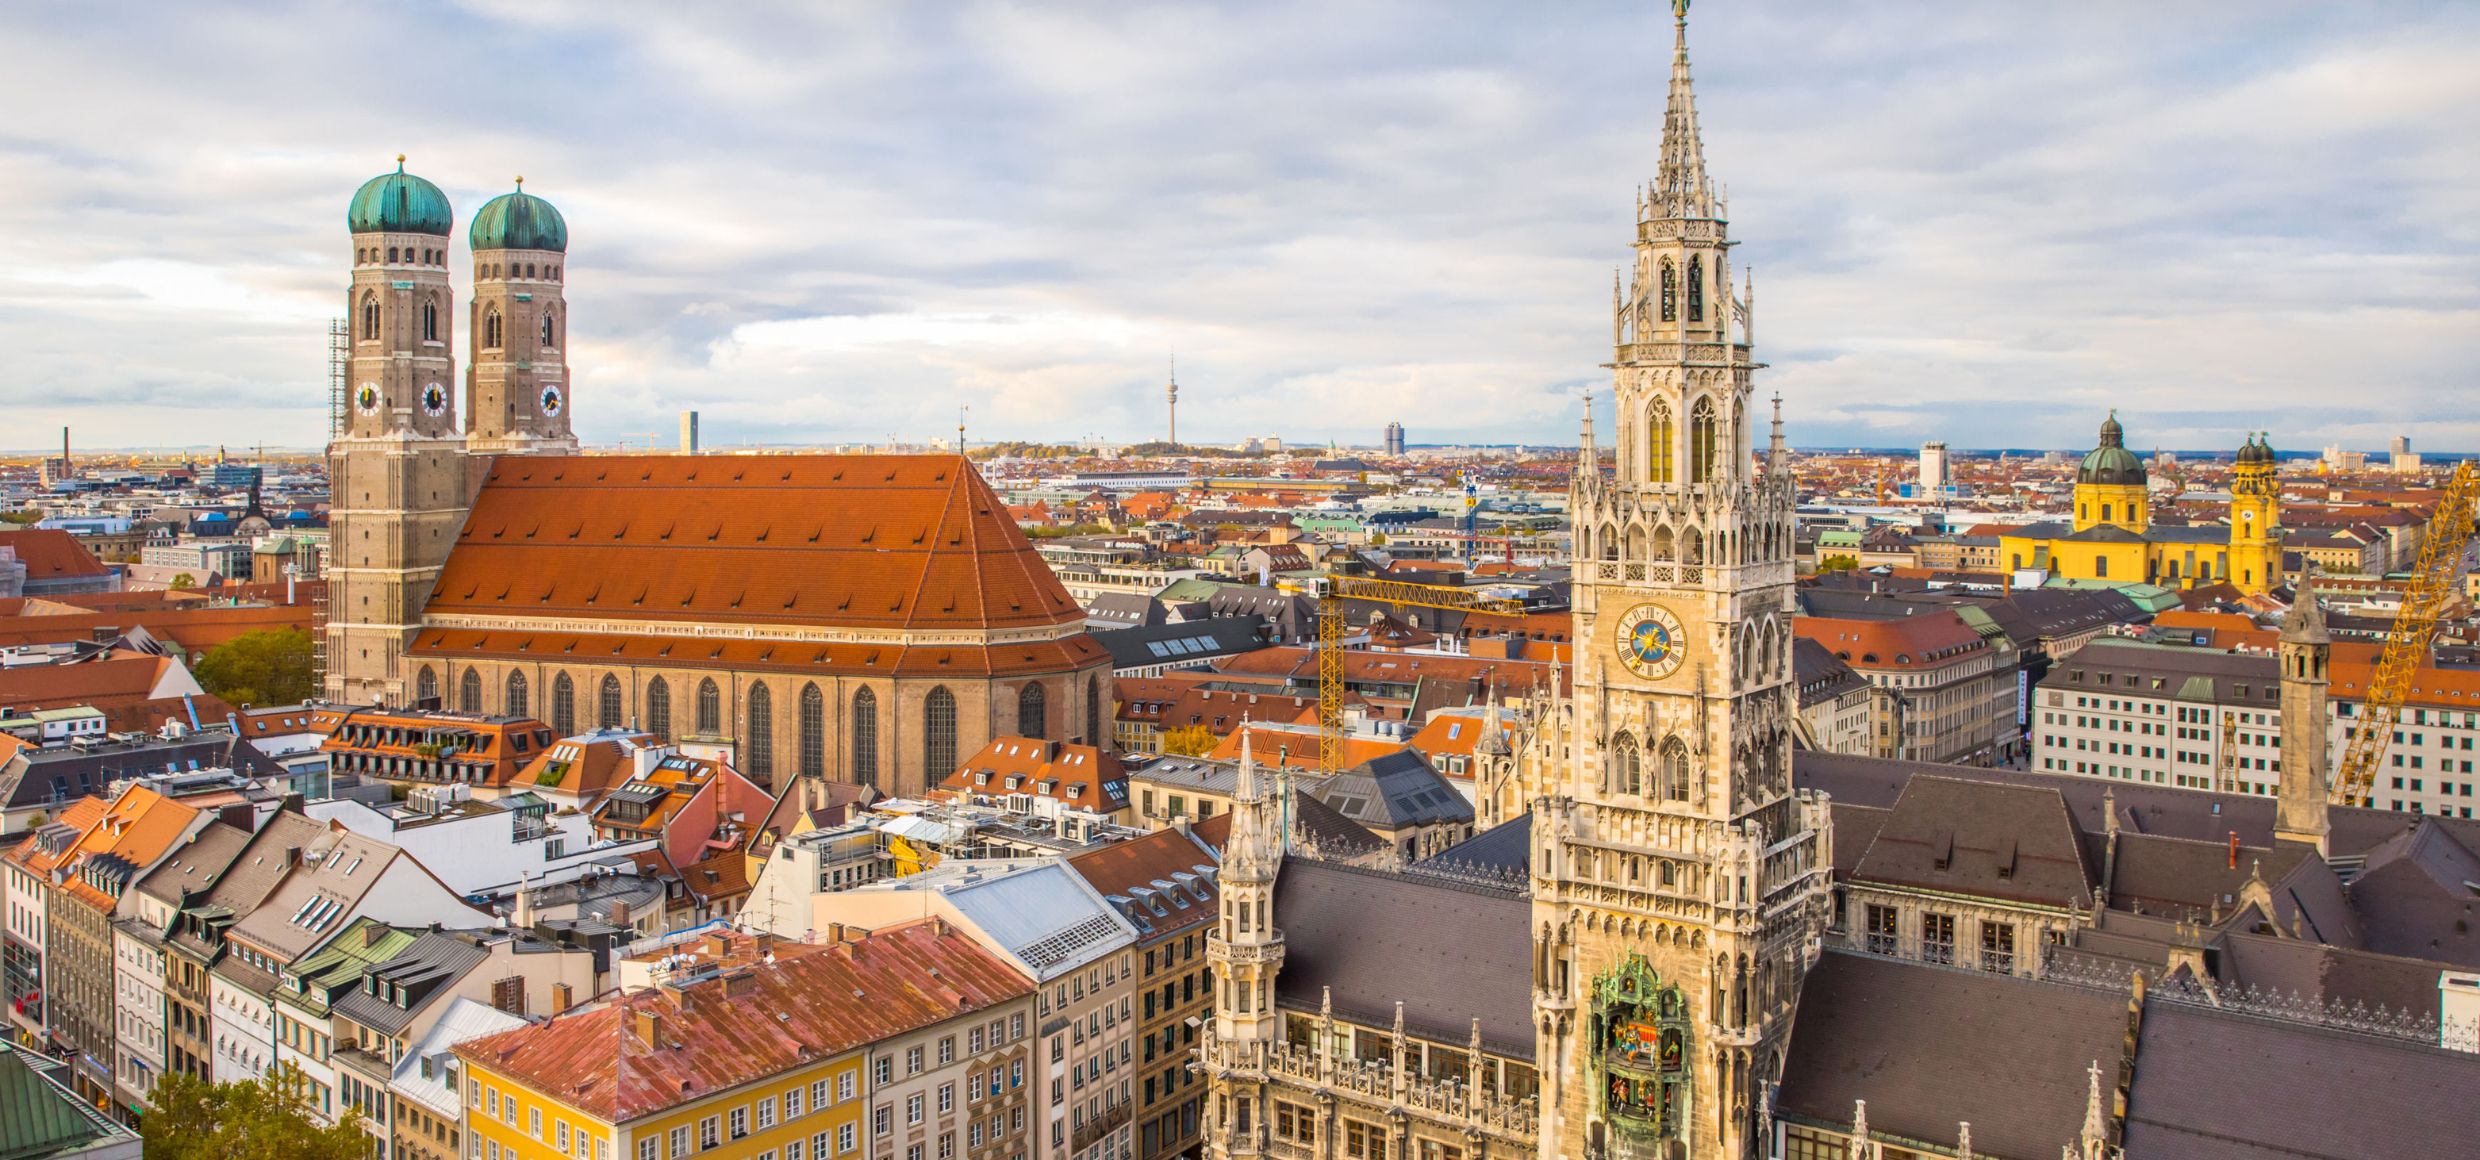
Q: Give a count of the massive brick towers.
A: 2